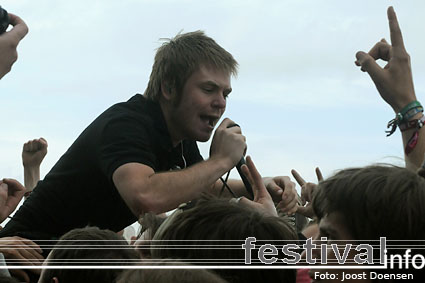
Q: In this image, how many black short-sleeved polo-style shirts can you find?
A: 1